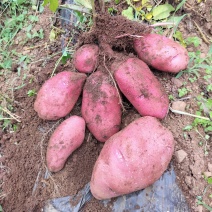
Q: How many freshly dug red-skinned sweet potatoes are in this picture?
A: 7